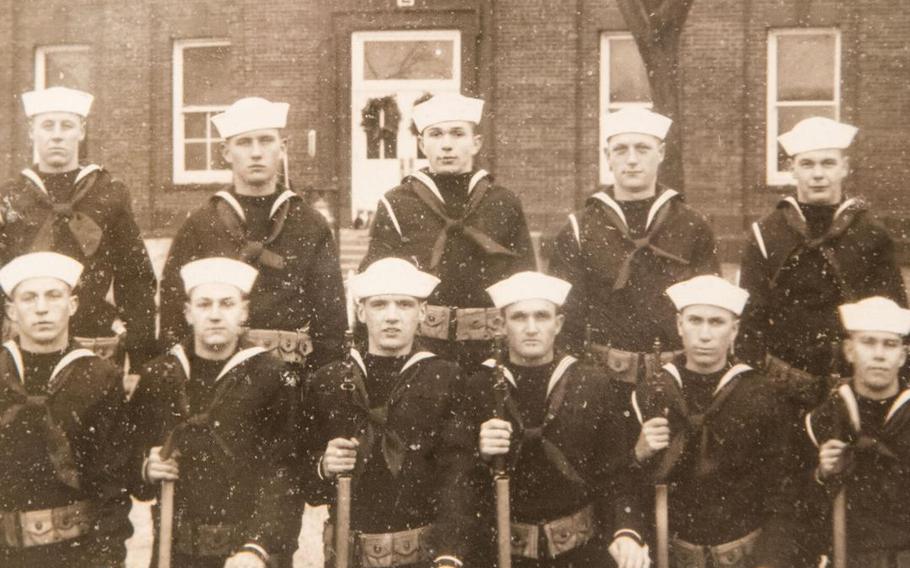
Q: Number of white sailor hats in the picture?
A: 11